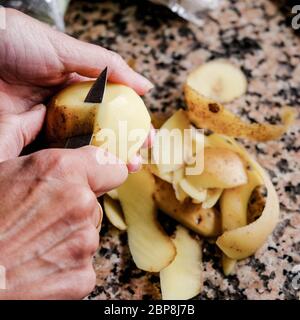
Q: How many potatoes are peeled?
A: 1